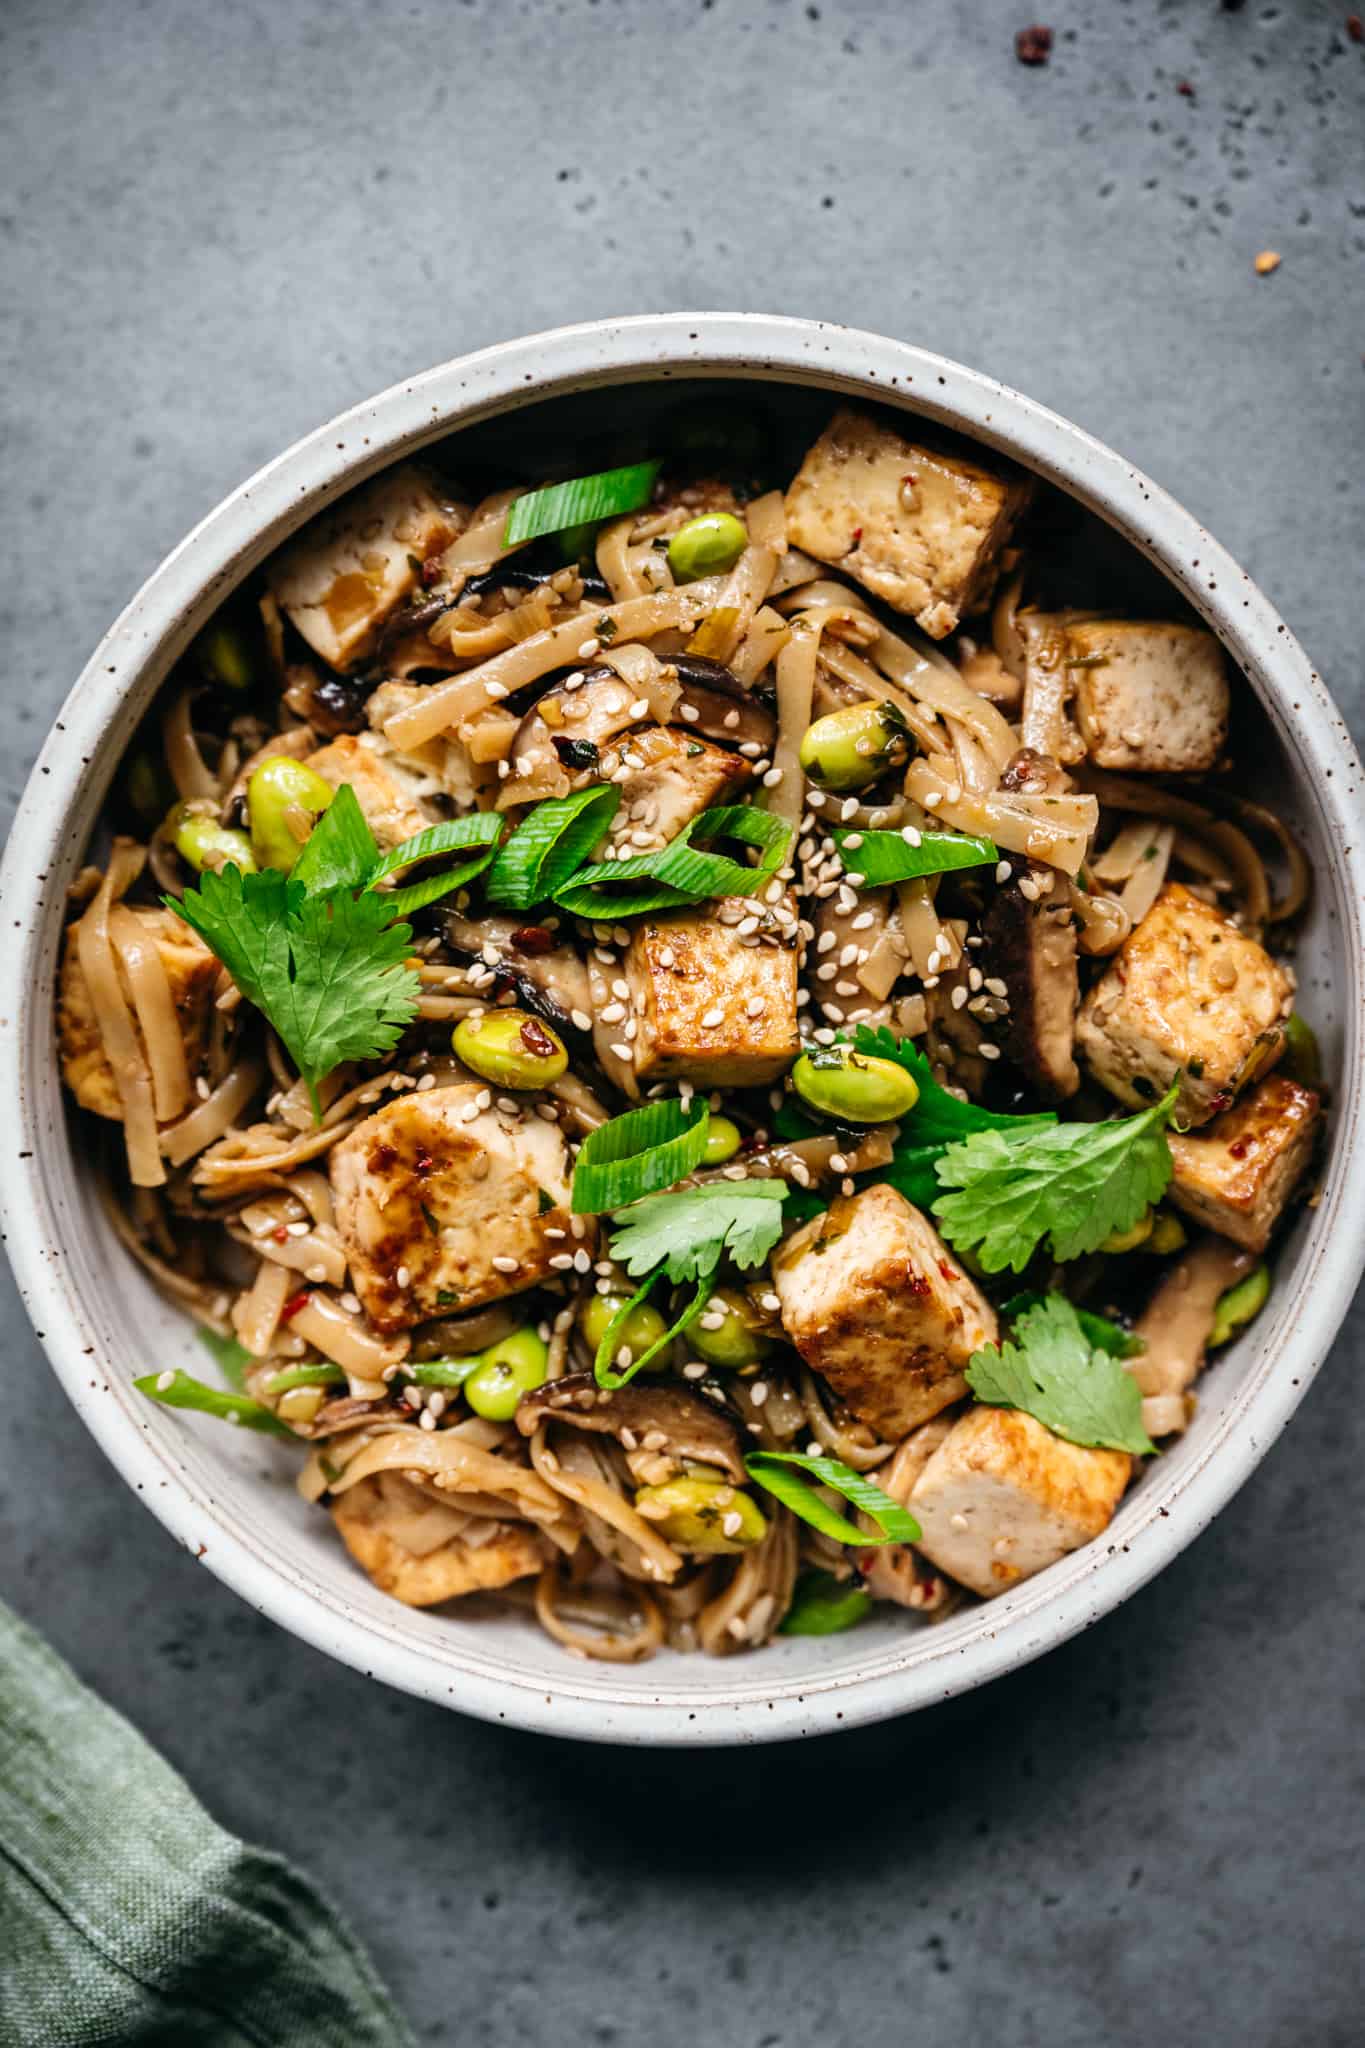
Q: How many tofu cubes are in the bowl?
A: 13